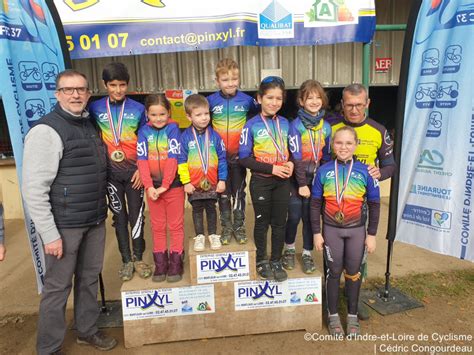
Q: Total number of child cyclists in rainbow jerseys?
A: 7